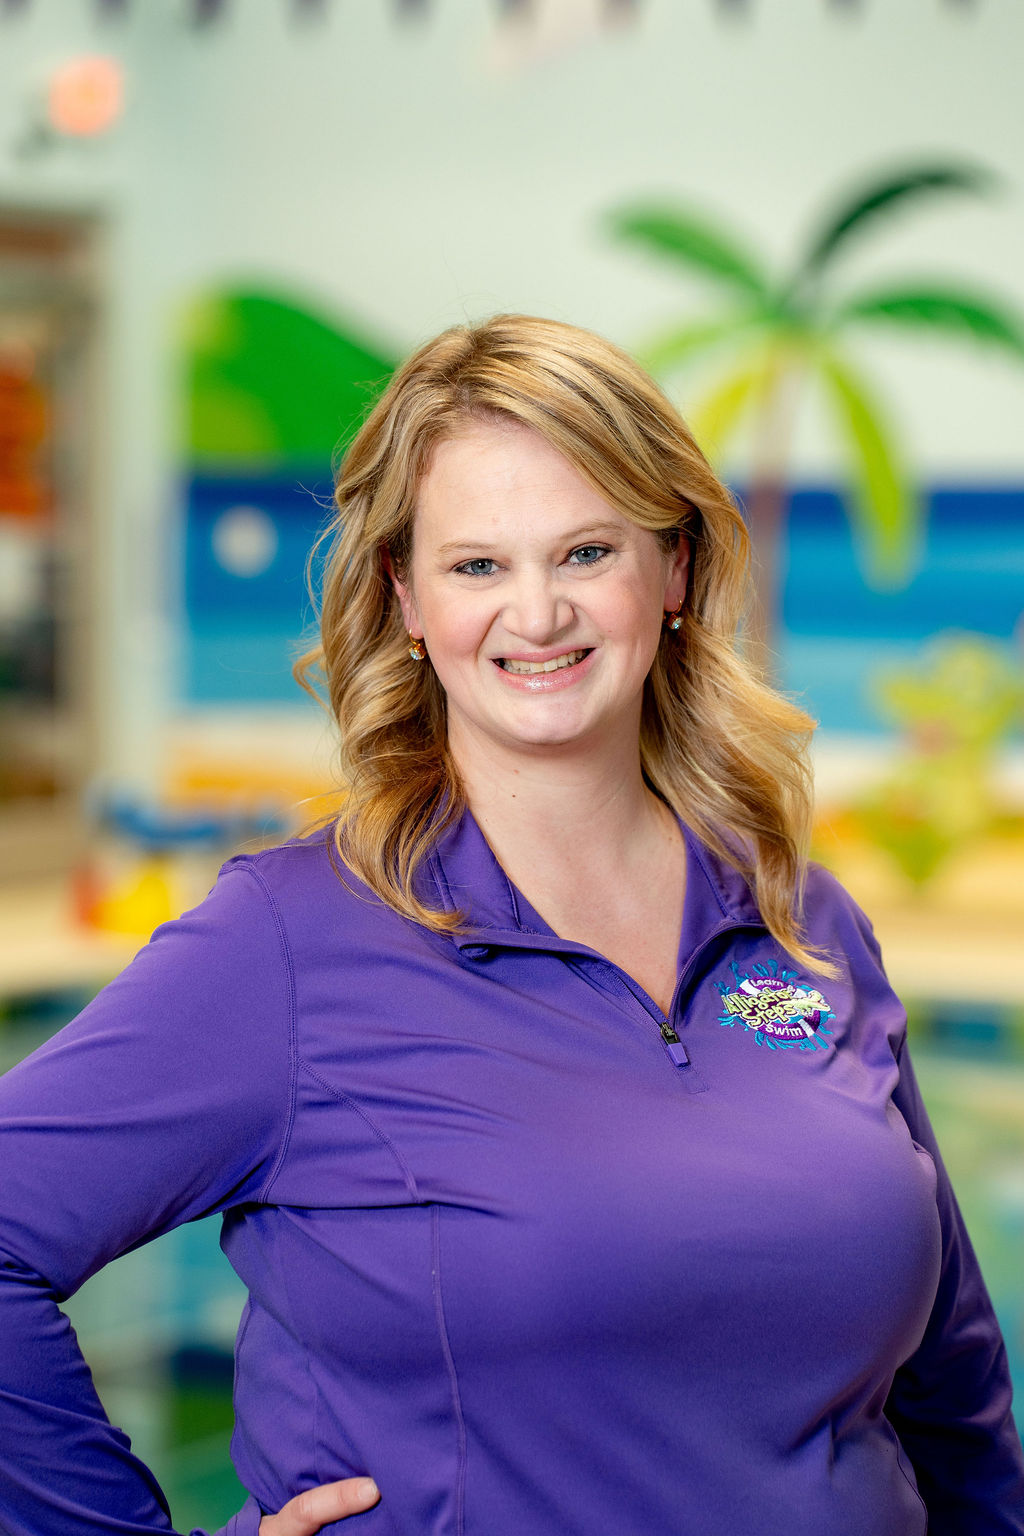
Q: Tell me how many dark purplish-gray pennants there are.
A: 10